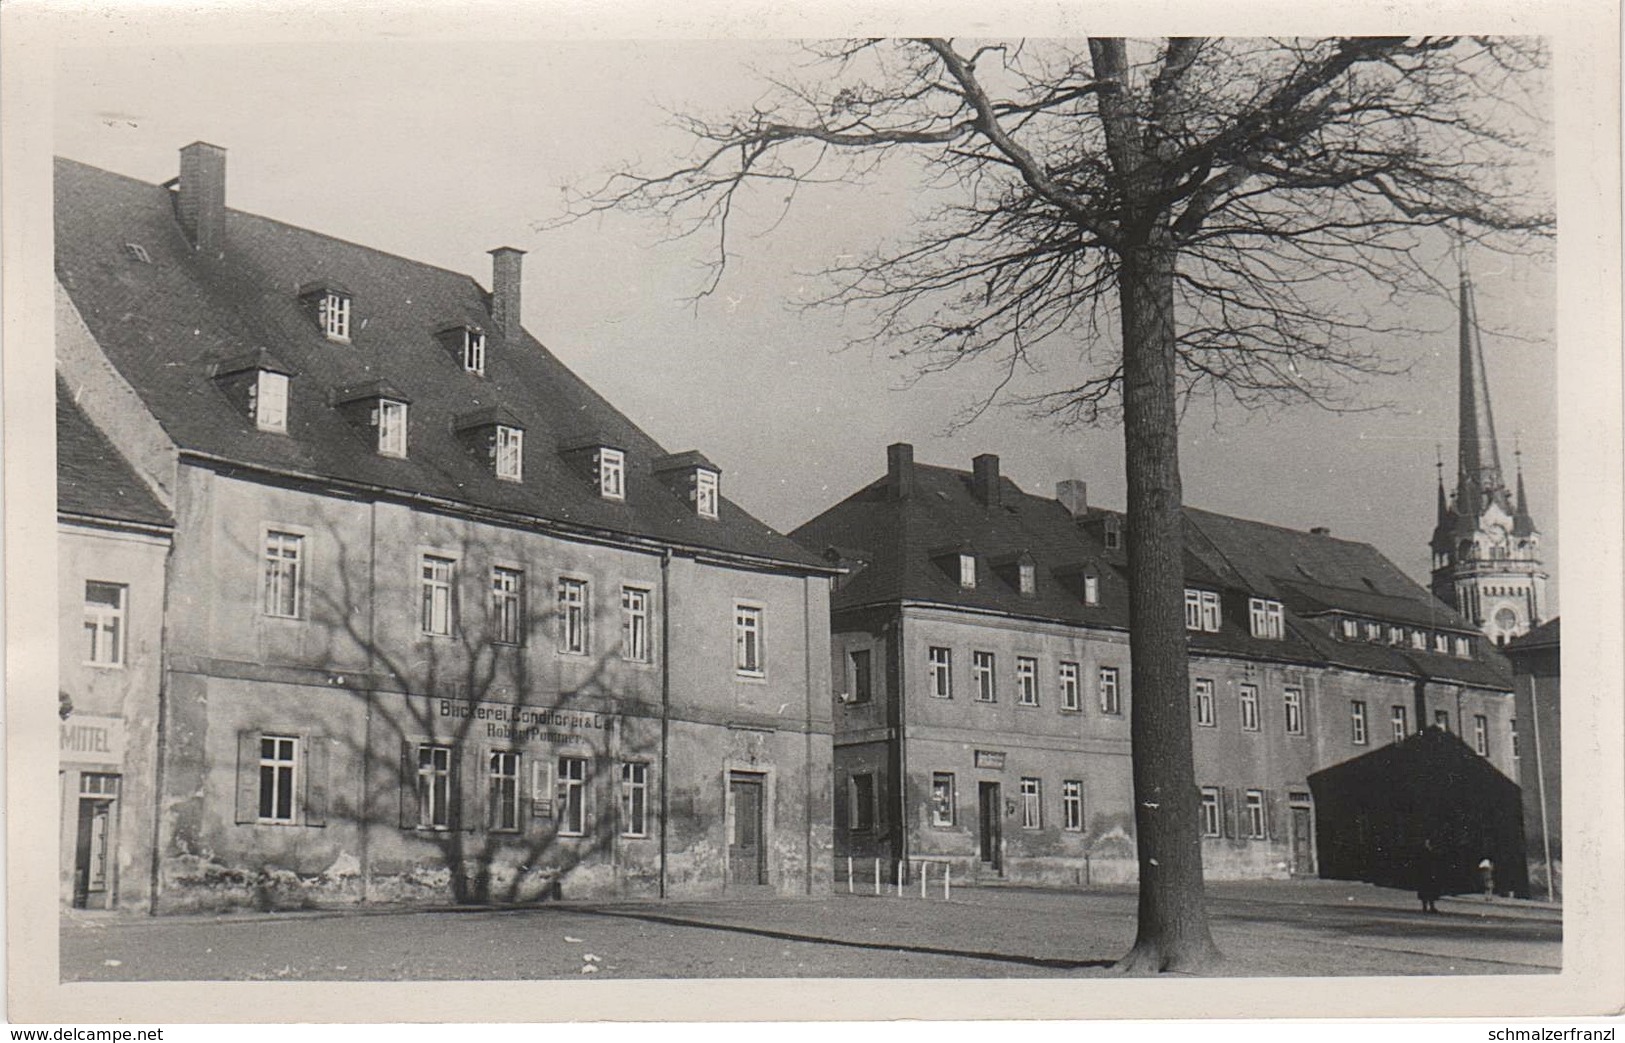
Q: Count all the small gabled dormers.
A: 11